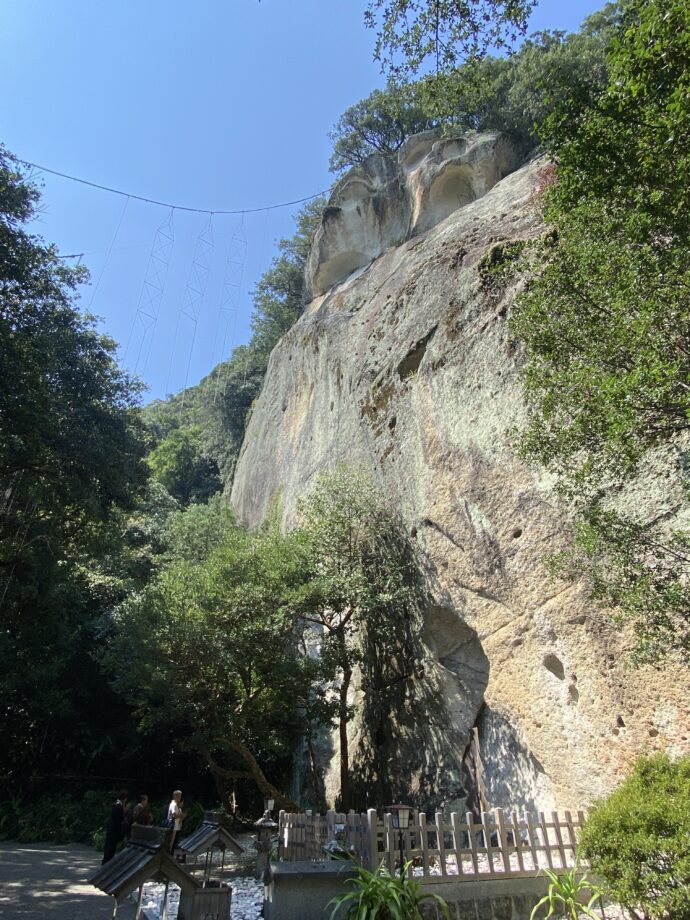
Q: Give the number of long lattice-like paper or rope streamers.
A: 3